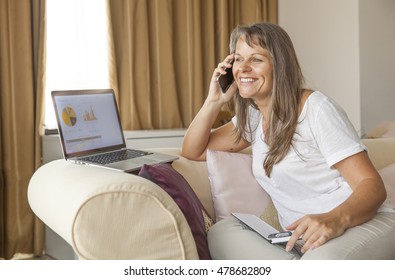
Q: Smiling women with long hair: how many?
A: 1